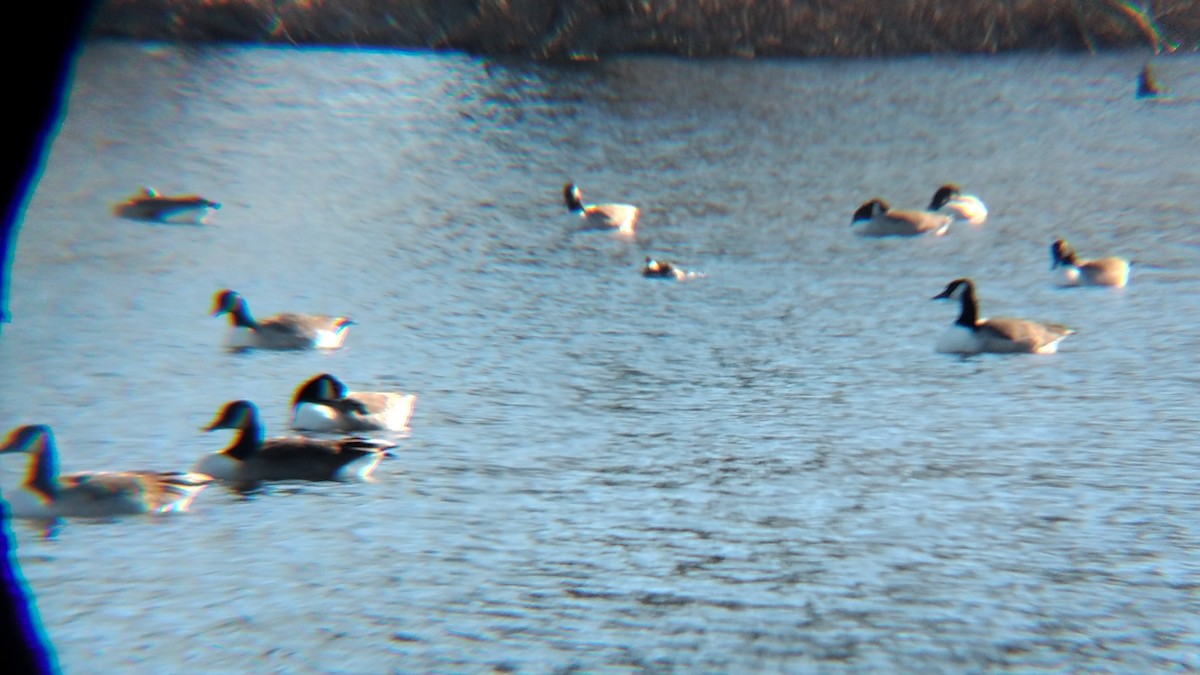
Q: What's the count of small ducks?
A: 1